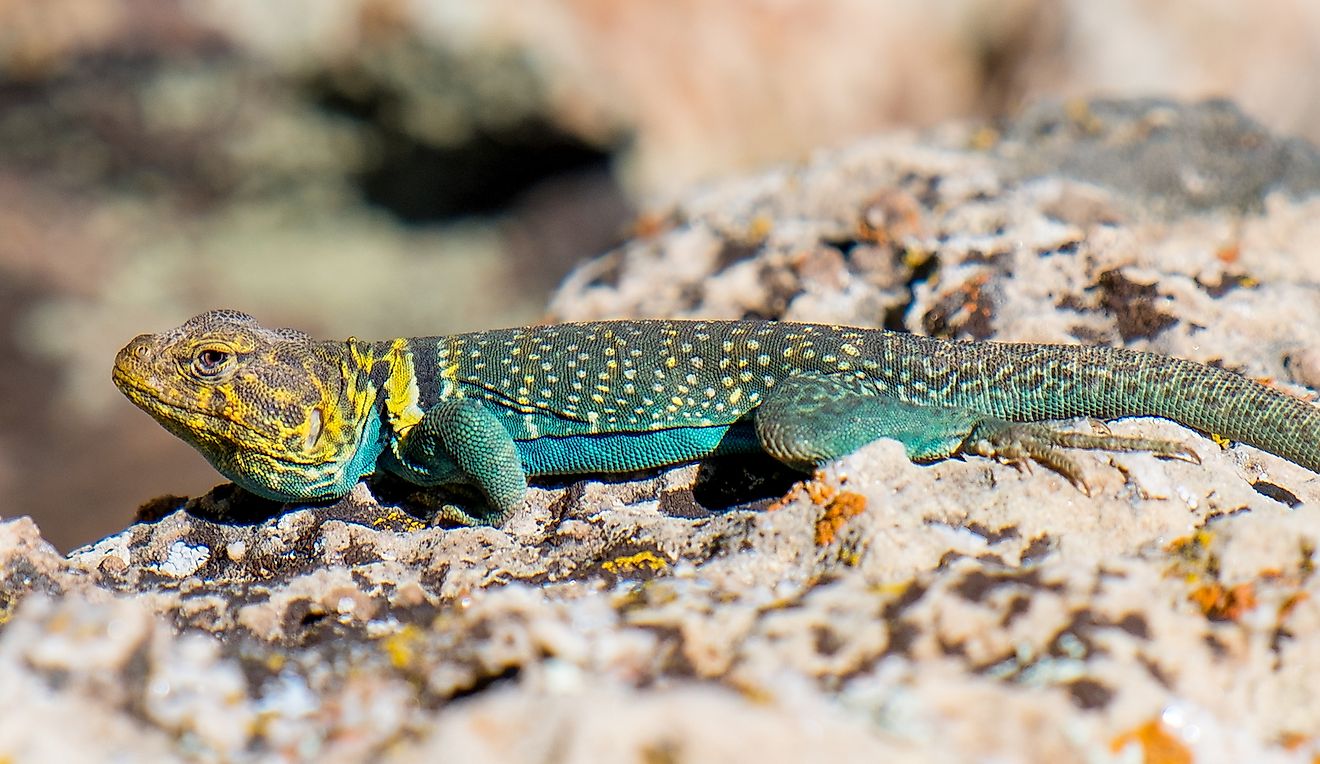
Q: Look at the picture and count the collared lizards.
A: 1